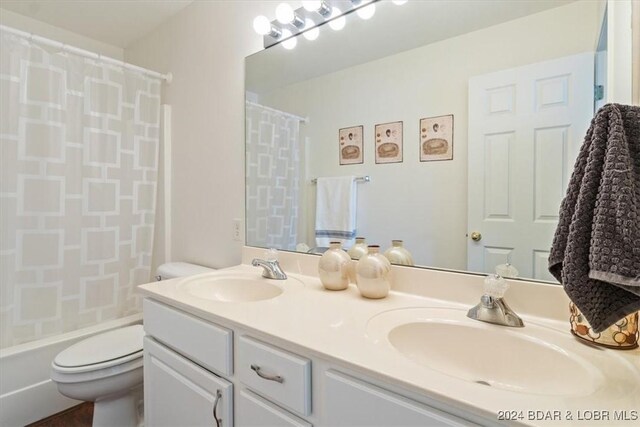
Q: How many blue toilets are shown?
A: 0